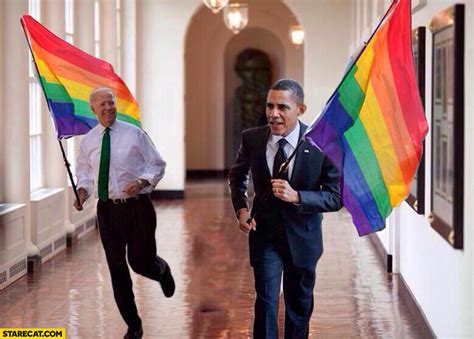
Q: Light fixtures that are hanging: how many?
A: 3